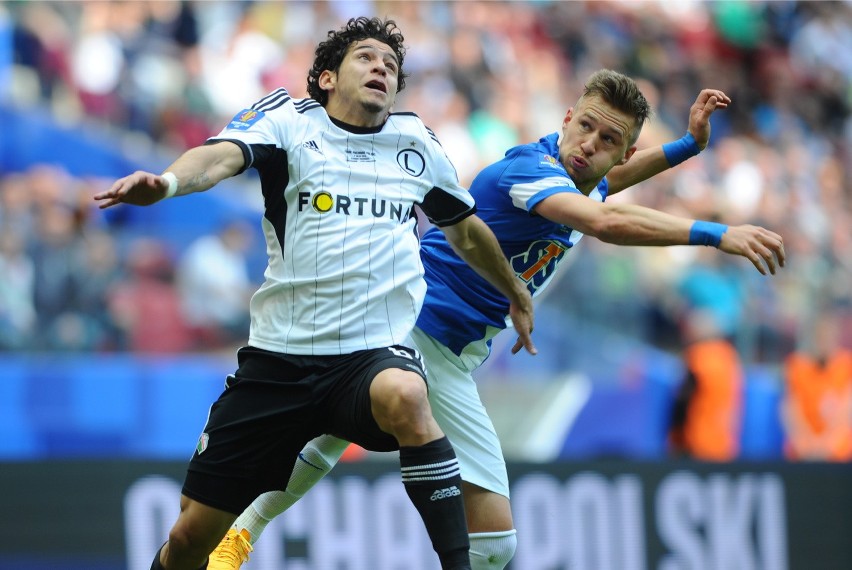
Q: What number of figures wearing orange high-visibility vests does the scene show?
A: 2